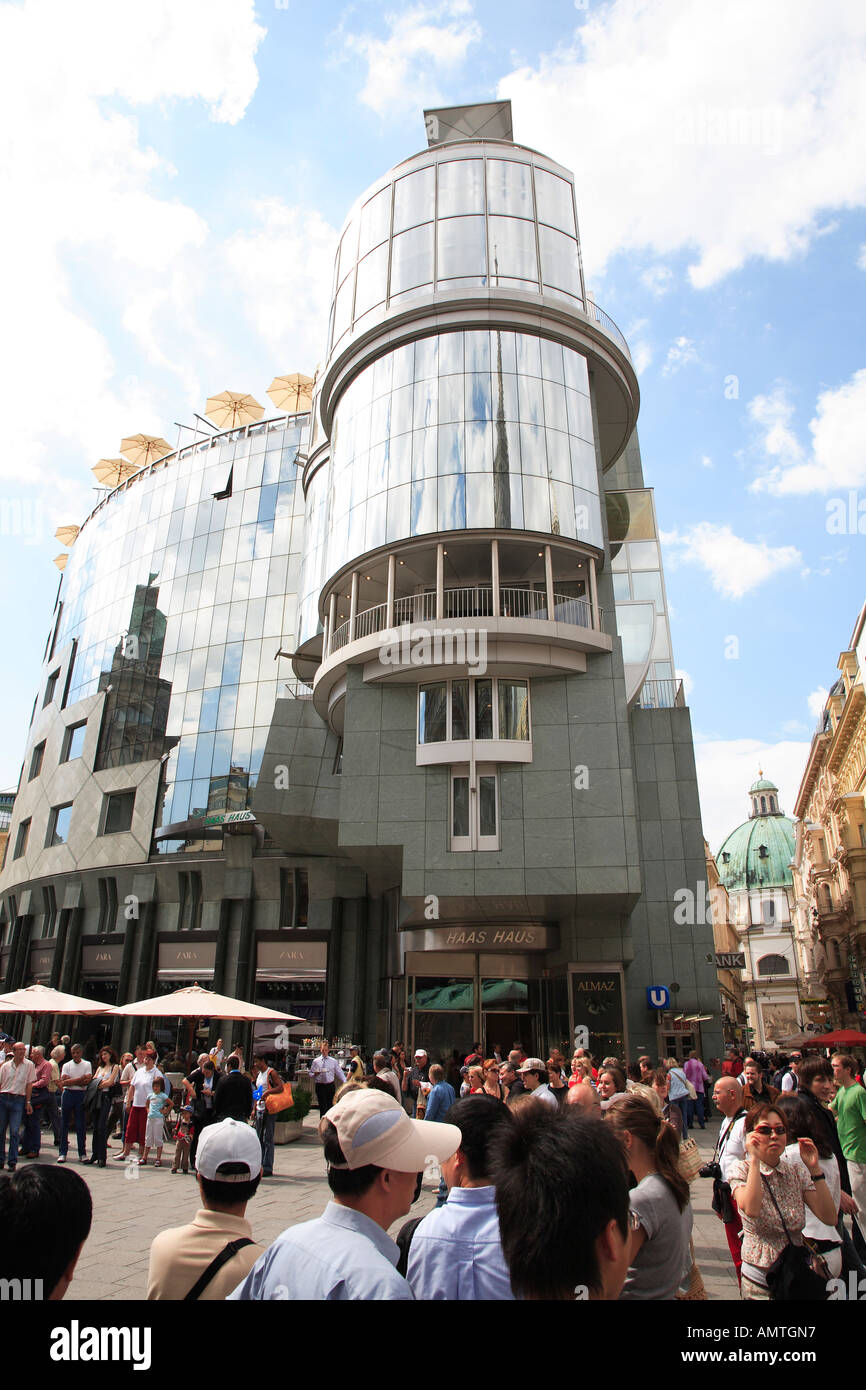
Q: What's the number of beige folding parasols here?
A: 8